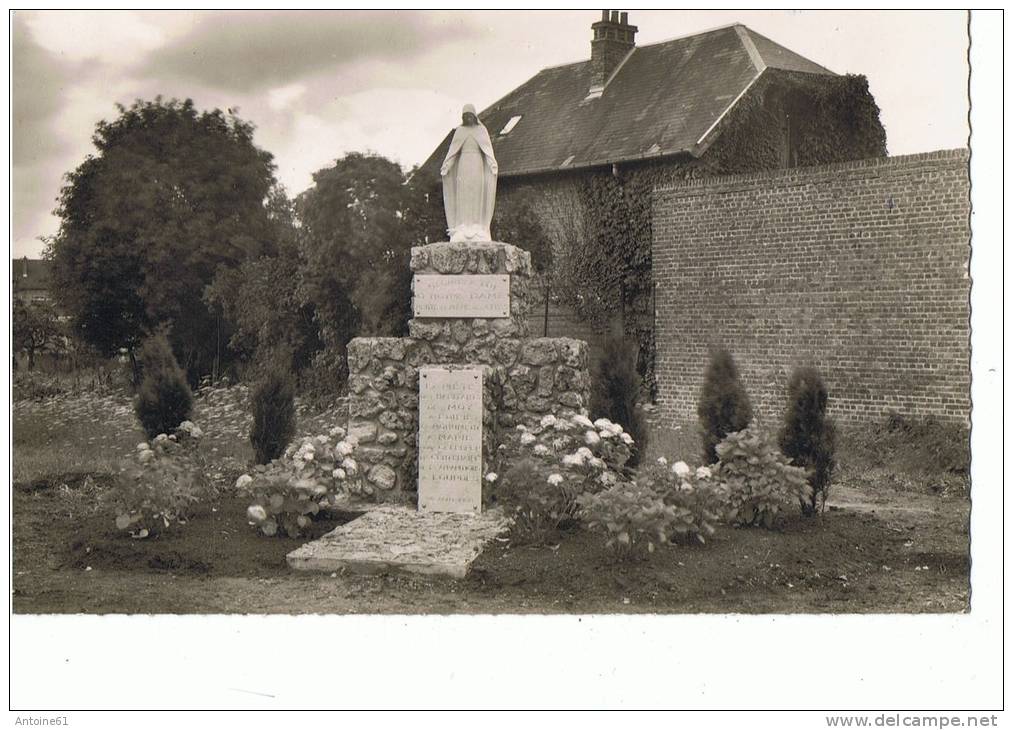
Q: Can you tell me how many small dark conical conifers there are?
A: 5